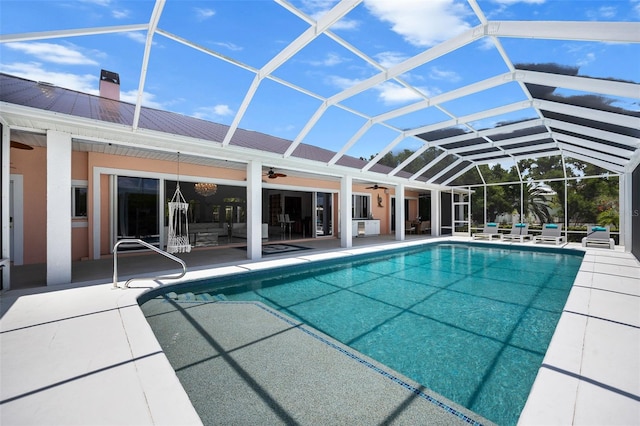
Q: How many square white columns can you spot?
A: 5